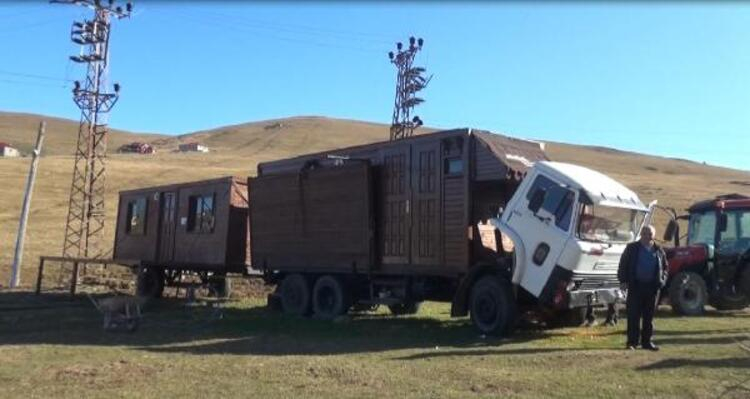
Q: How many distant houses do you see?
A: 3